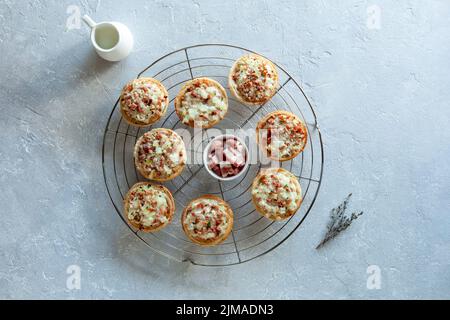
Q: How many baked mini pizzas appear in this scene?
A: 8